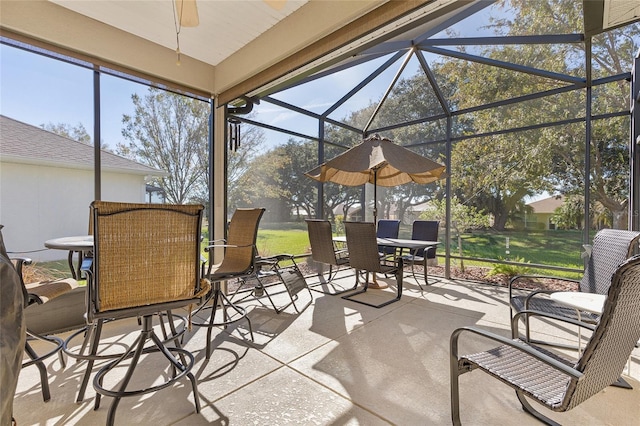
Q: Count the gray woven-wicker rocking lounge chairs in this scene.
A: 2